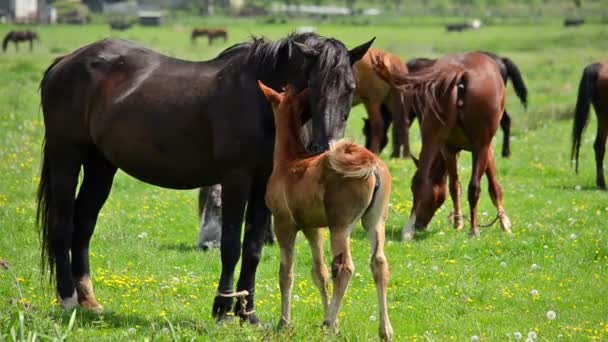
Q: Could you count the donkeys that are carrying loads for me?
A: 0